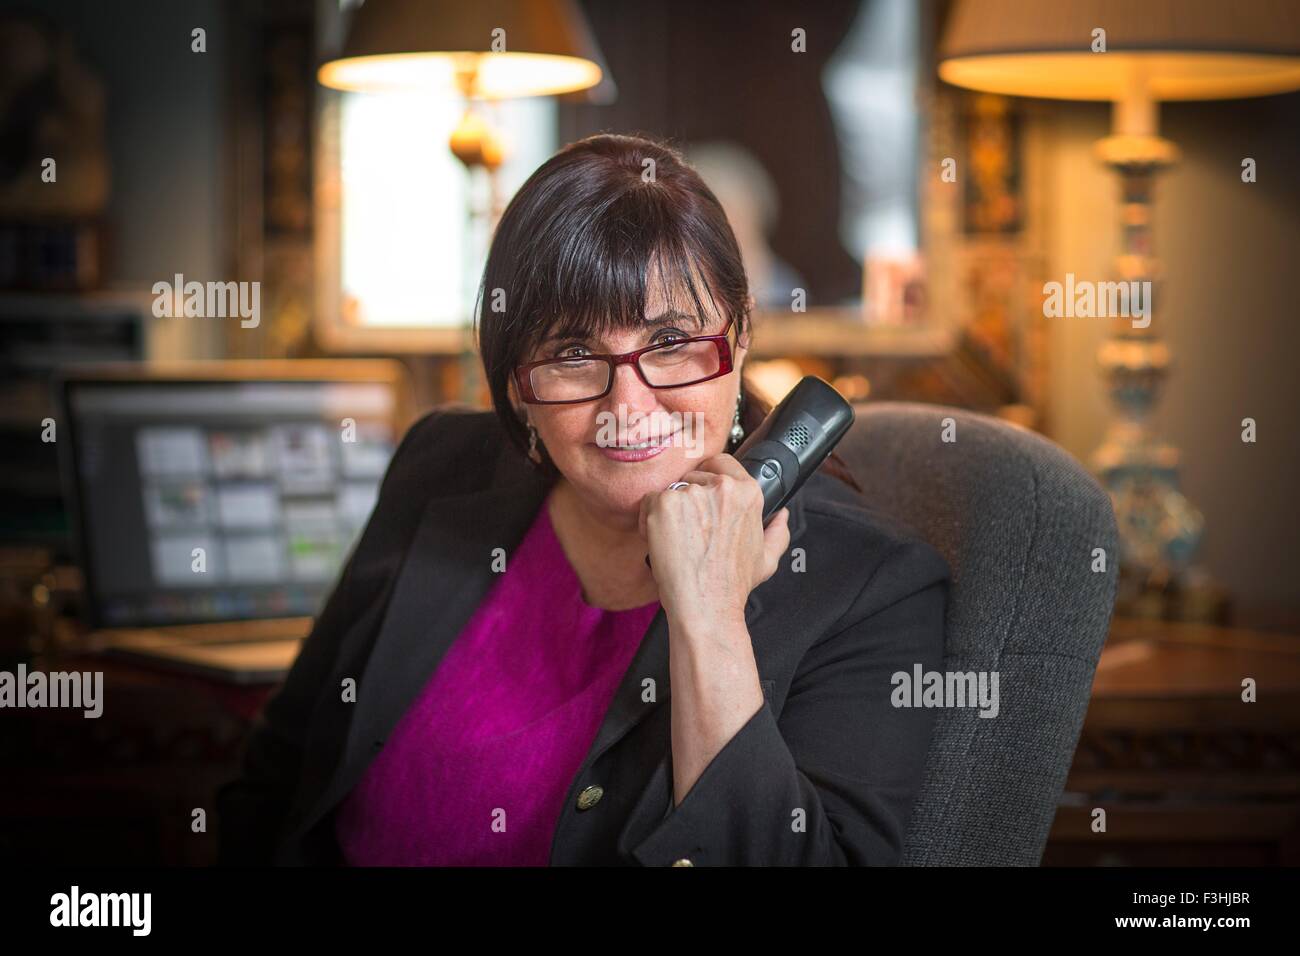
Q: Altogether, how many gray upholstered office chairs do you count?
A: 1